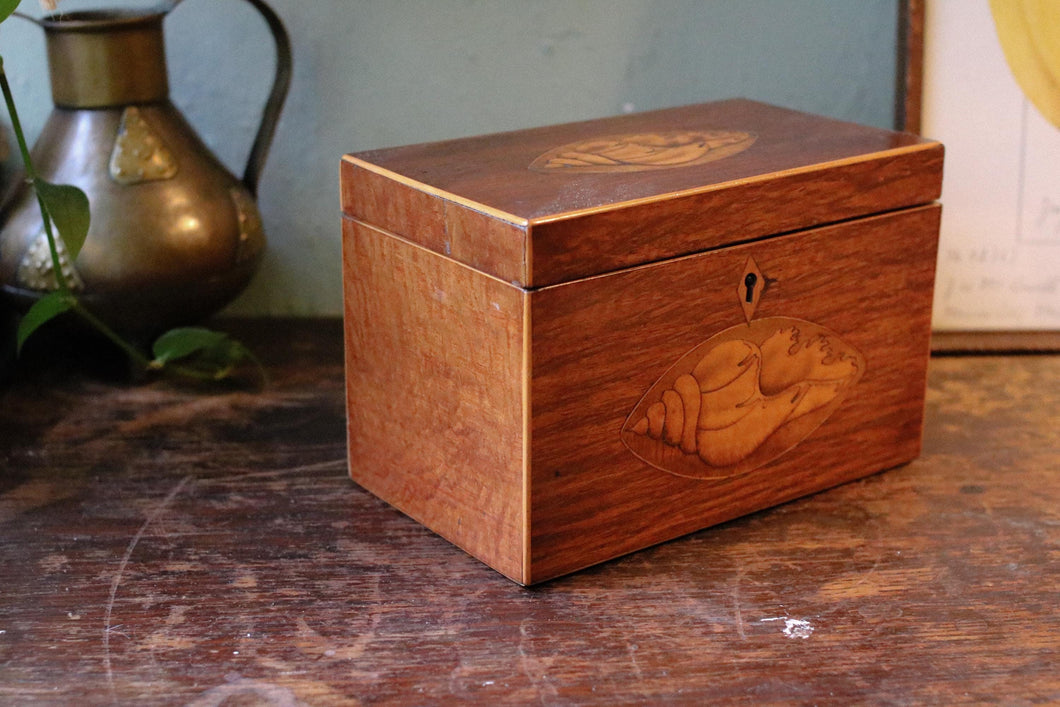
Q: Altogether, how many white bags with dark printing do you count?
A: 0